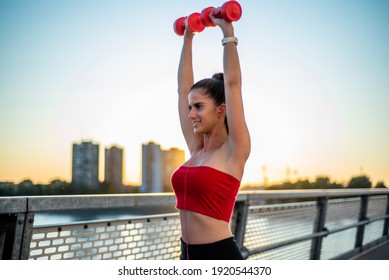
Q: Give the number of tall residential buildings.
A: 4